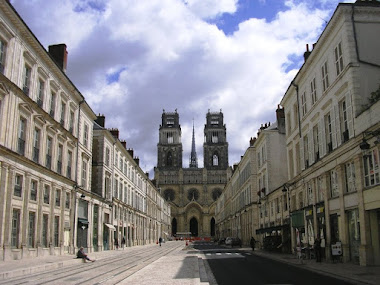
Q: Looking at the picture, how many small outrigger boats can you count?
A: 0